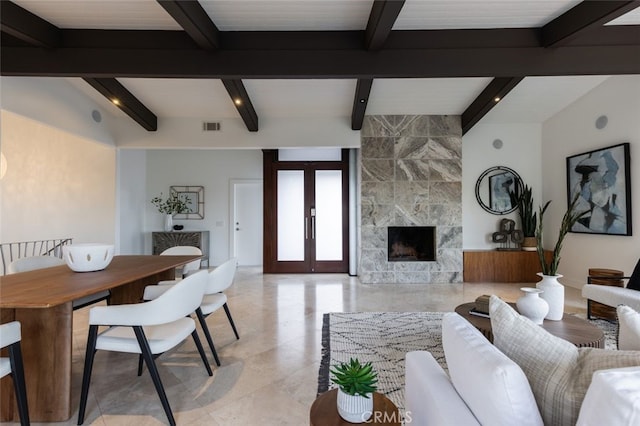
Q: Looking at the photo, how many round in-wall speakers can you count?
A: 3